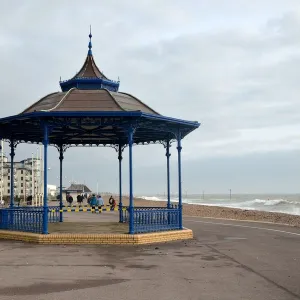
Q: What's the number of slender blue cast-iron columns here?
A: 7